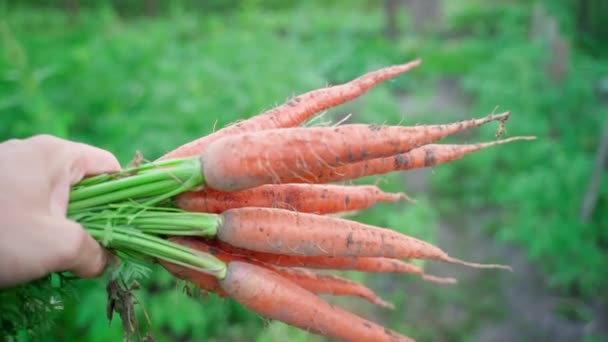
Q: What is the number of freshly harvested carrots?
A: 8